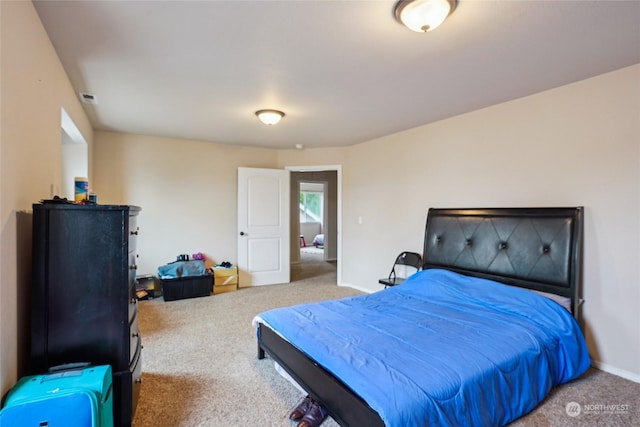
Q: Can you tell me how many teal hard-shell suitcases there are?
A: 1